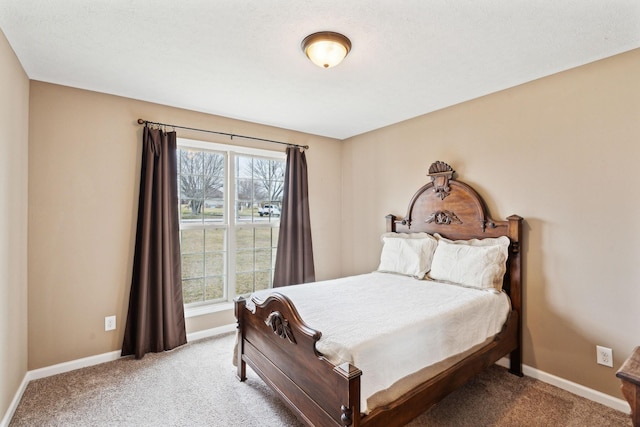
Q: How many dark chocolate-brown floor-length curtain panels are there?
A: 2